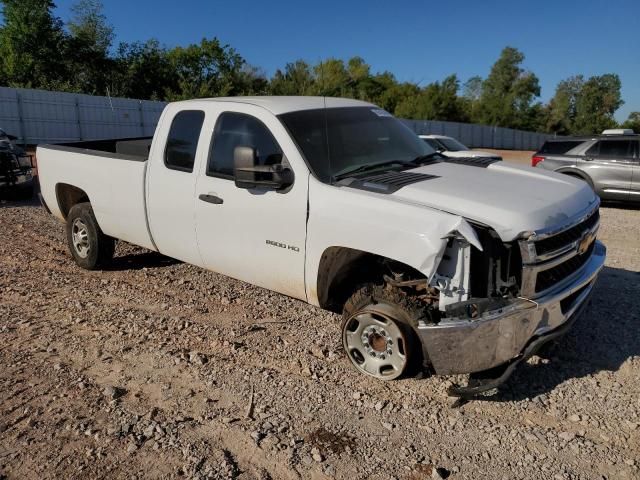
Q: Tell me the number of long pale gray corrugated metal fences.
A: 1